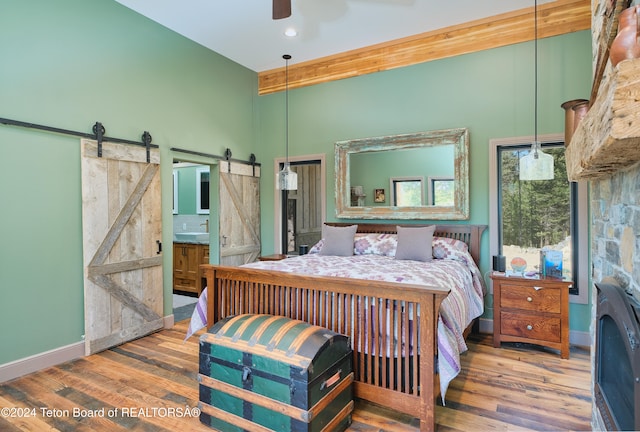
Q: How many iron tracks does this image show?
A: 2